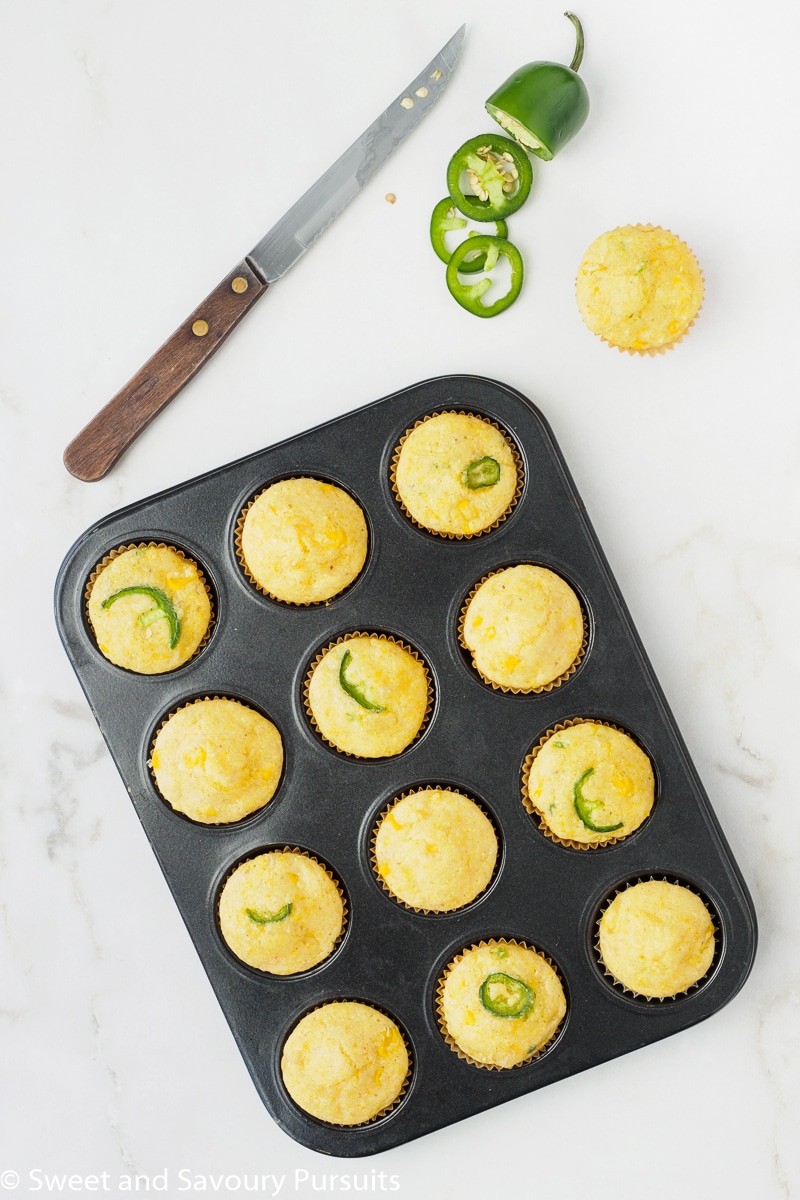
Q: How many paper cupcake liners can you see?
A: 13